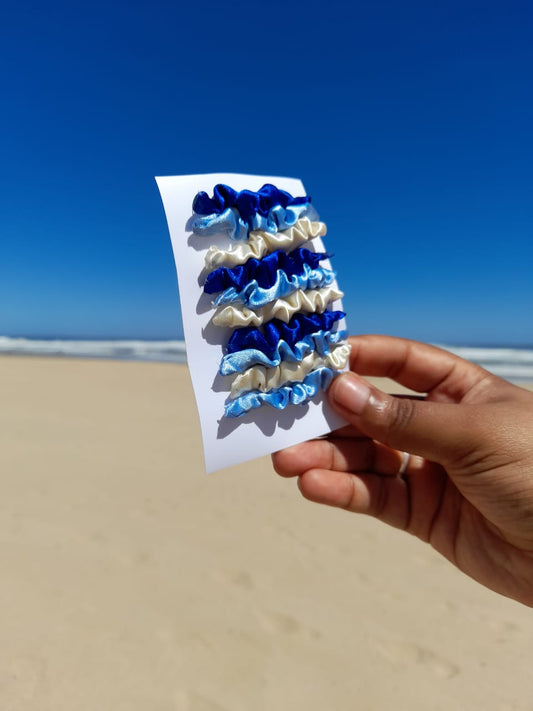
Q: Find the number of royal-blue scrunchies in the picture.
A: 3